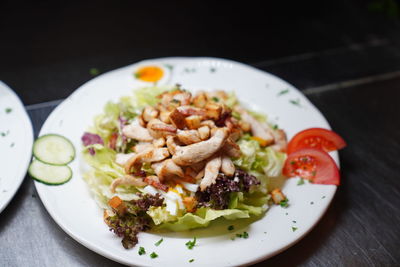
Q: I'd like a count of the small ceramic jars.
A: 0